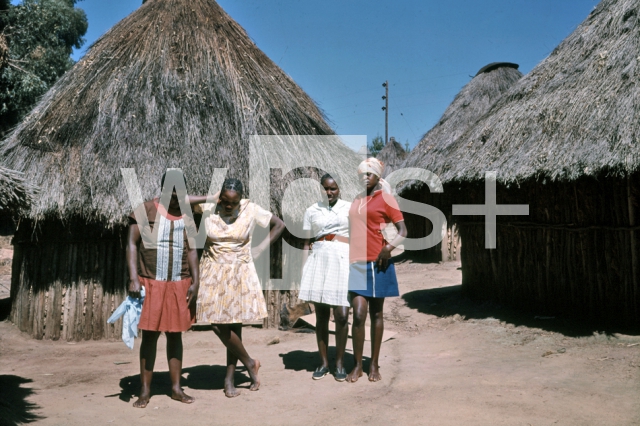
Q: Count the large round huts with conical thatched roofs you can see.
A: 3